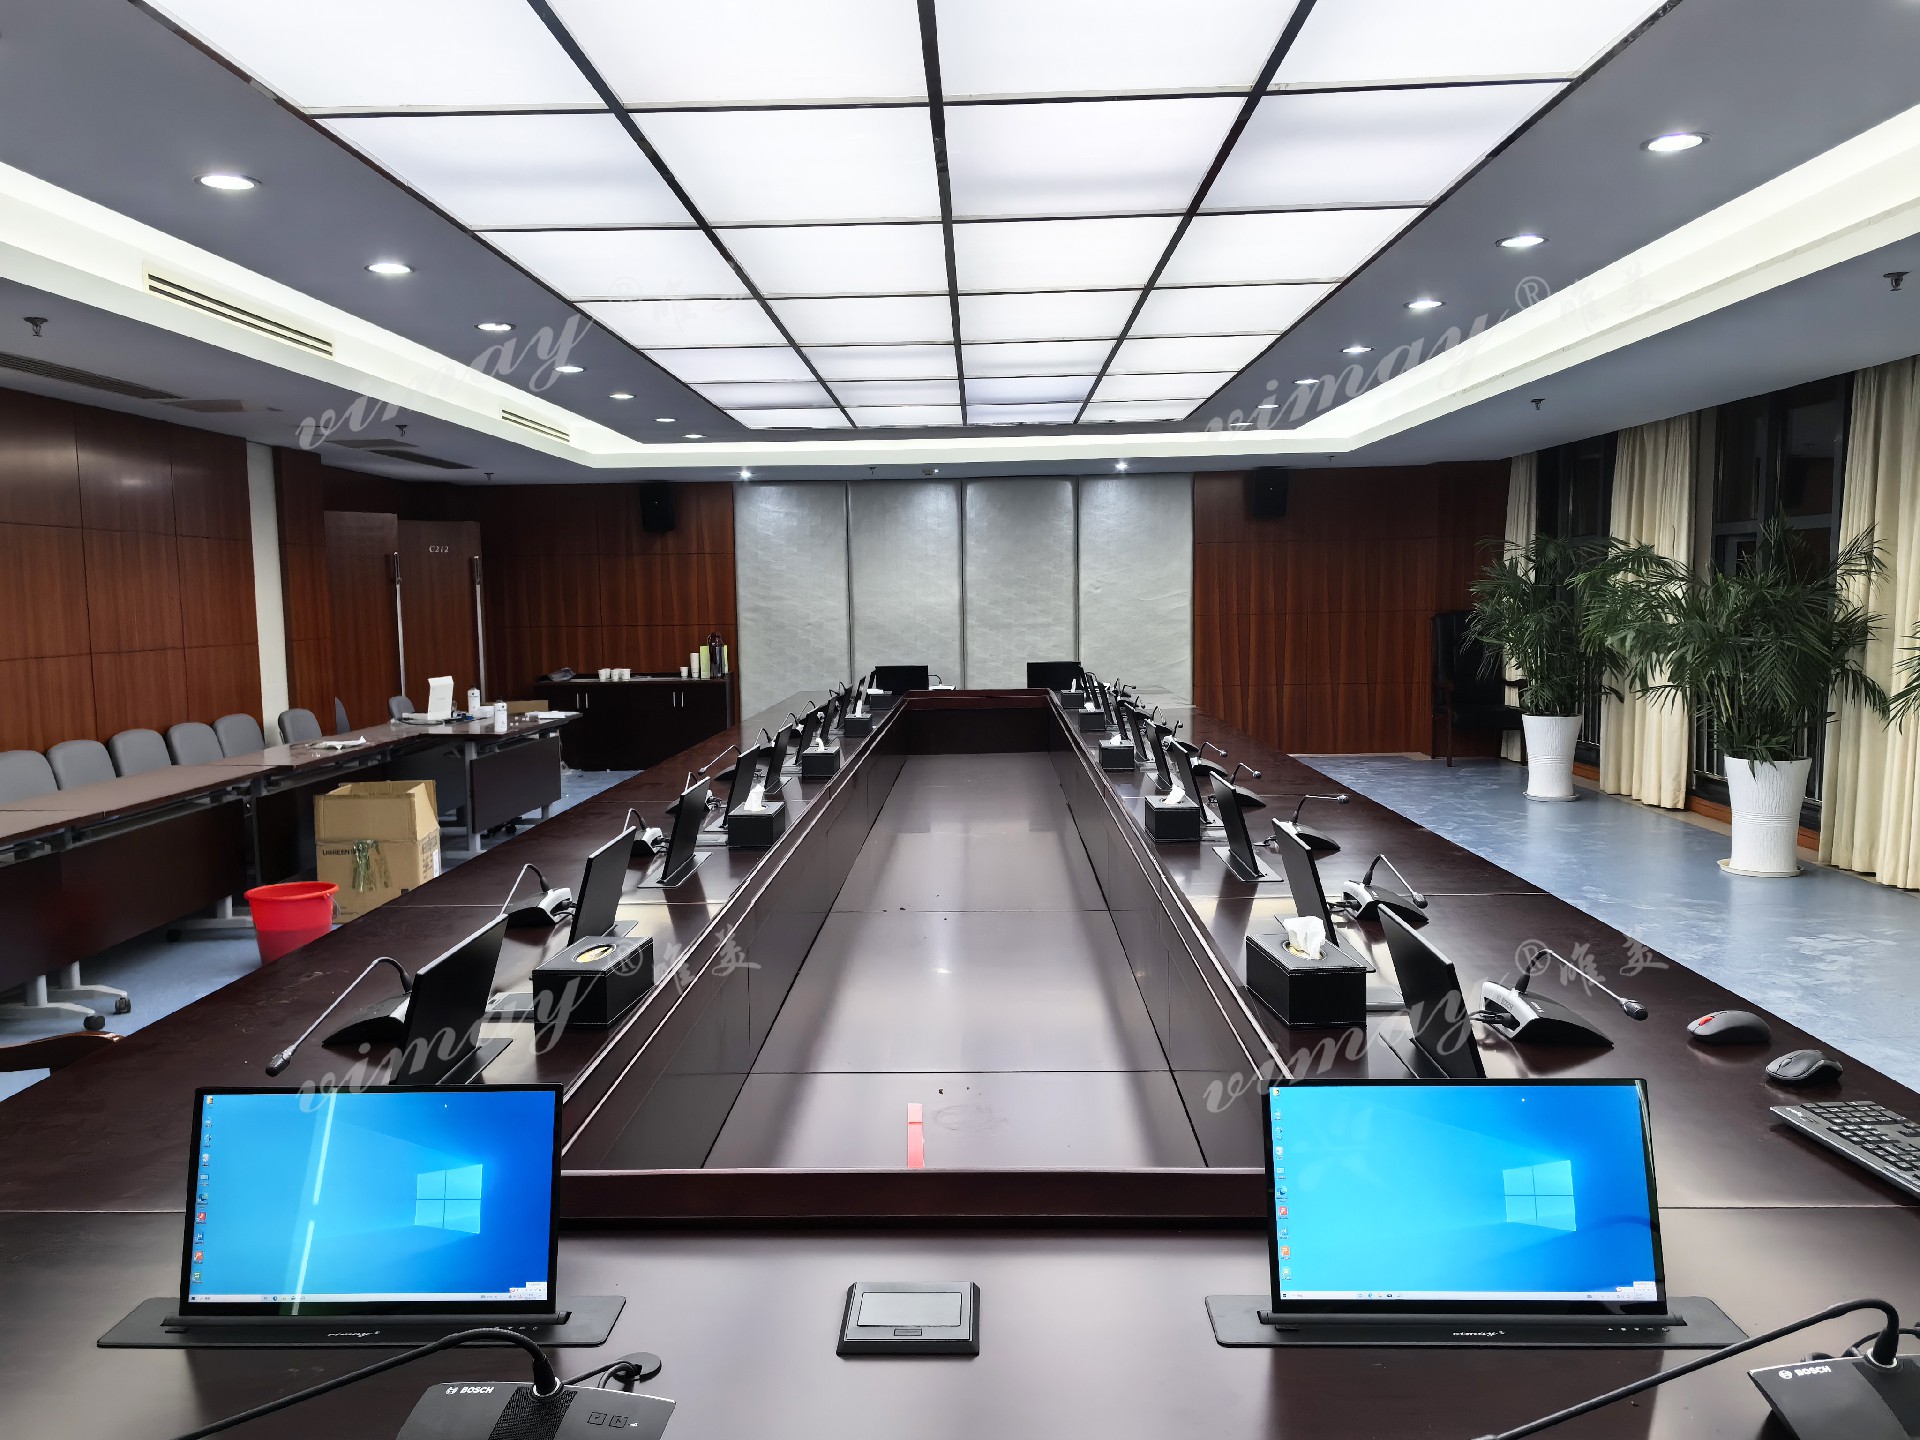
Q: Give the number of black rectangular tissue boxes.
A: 10